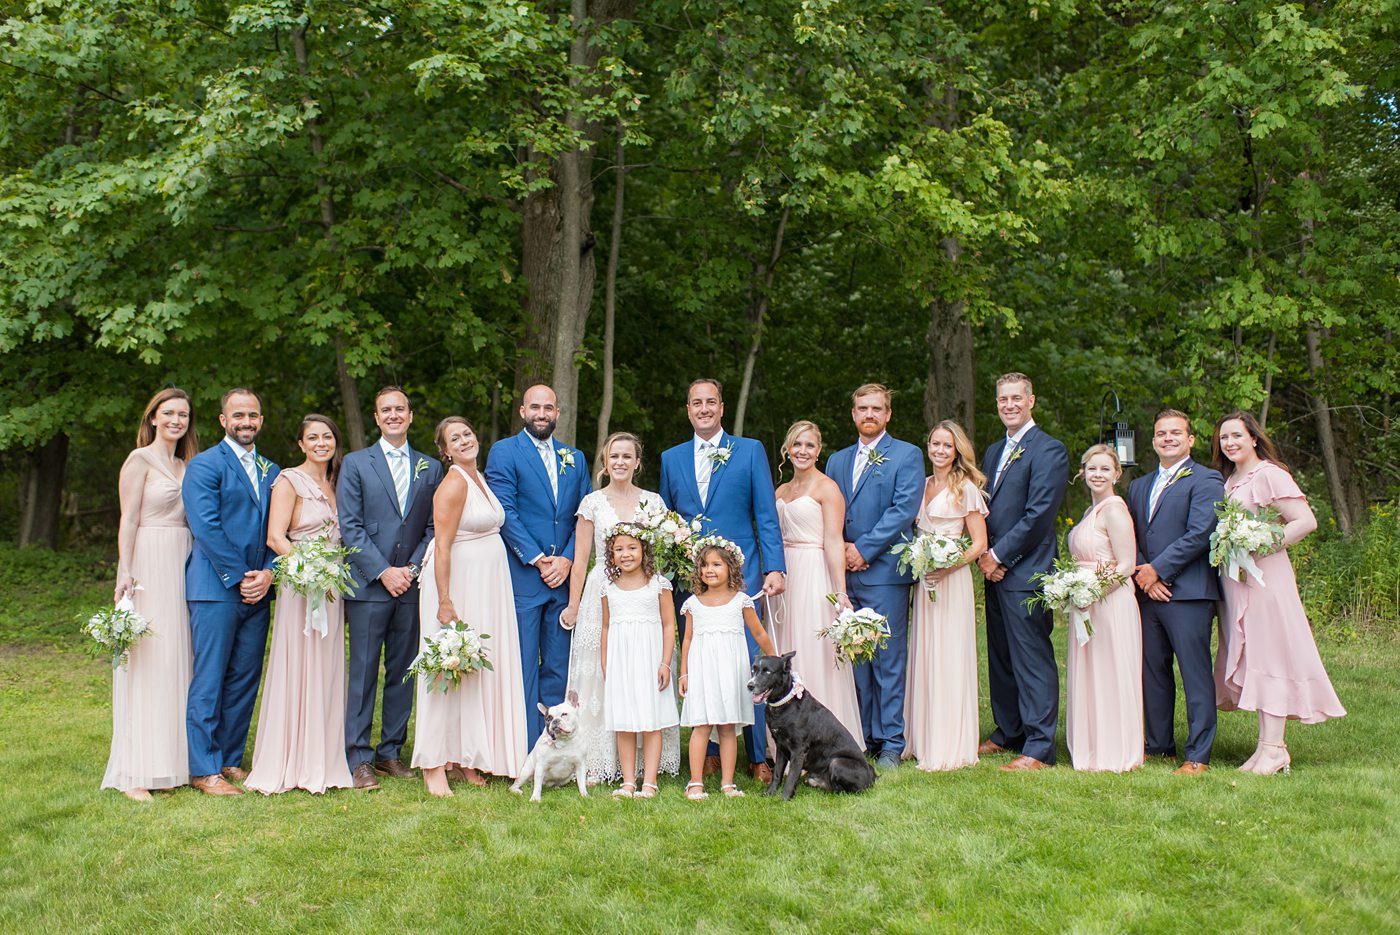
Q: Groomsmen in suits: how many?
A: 6